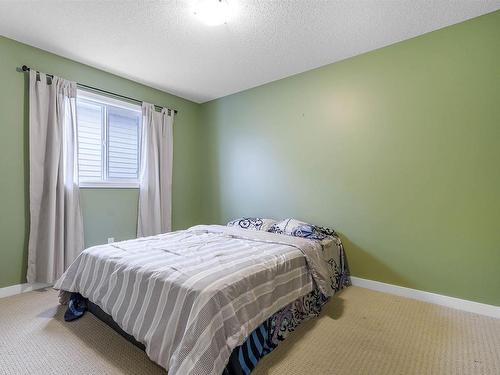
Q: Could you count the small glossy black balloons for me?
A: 0